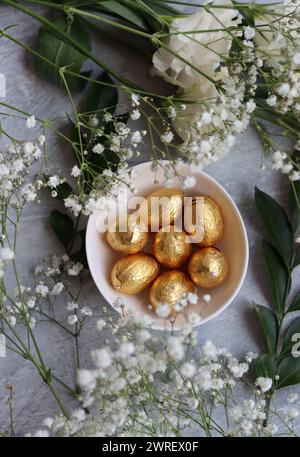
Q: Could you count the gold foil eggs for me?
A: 7